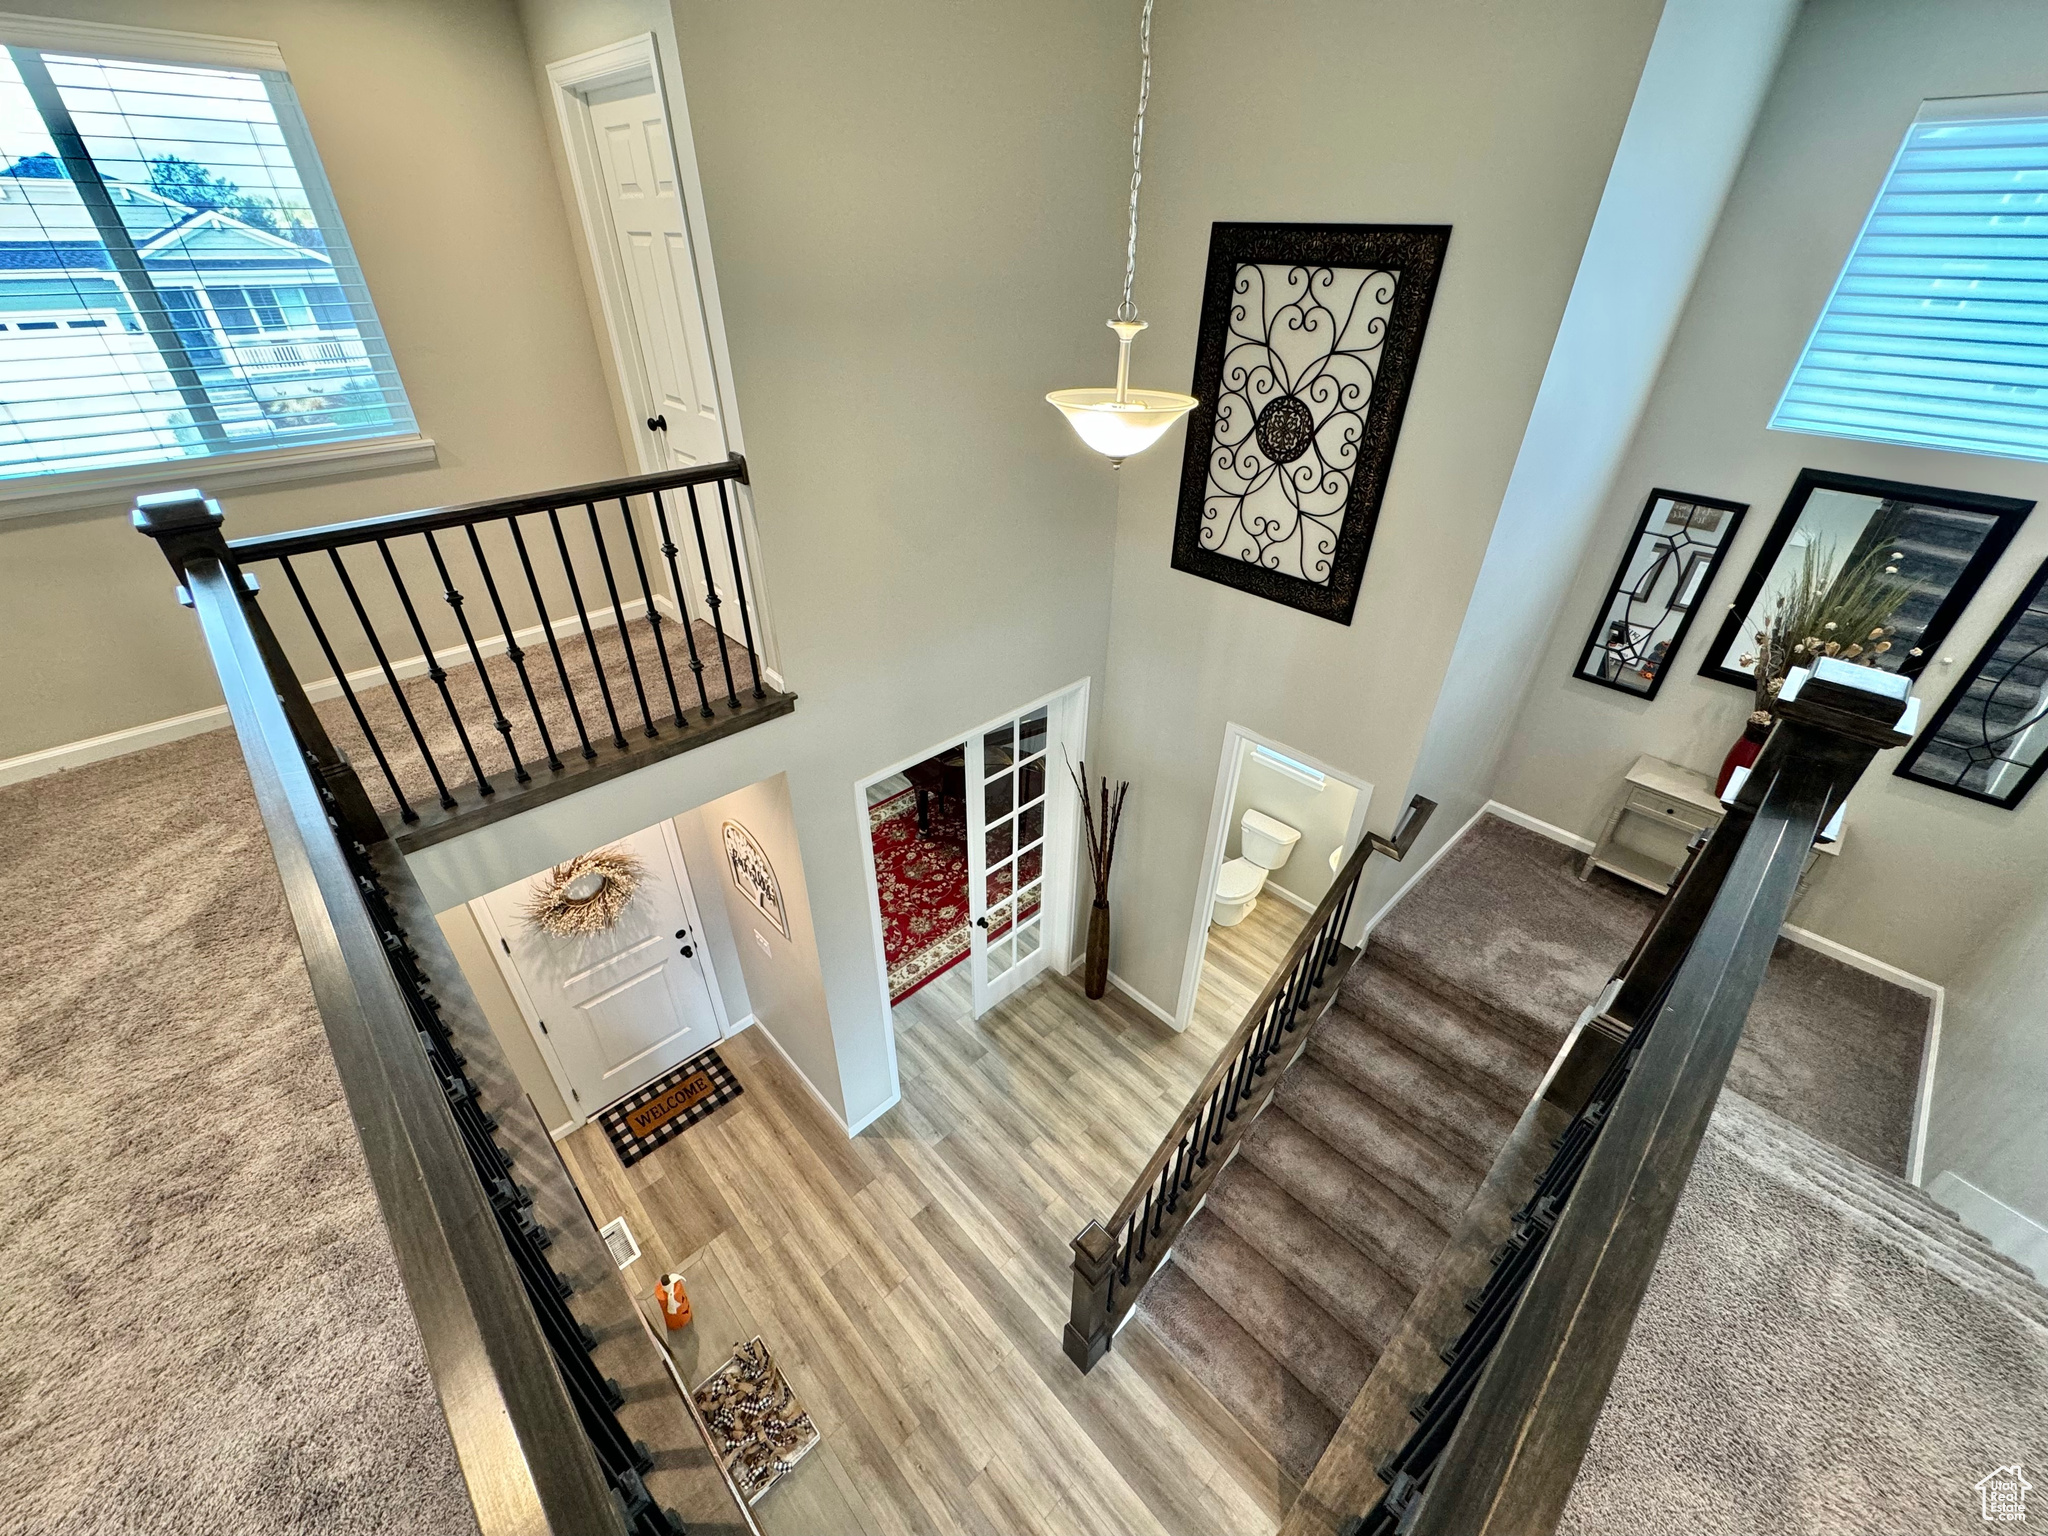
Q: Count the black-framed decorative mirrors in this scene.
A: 3